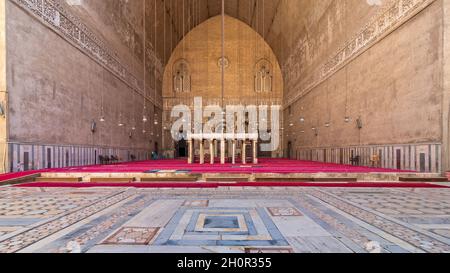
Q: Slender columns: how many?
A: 7